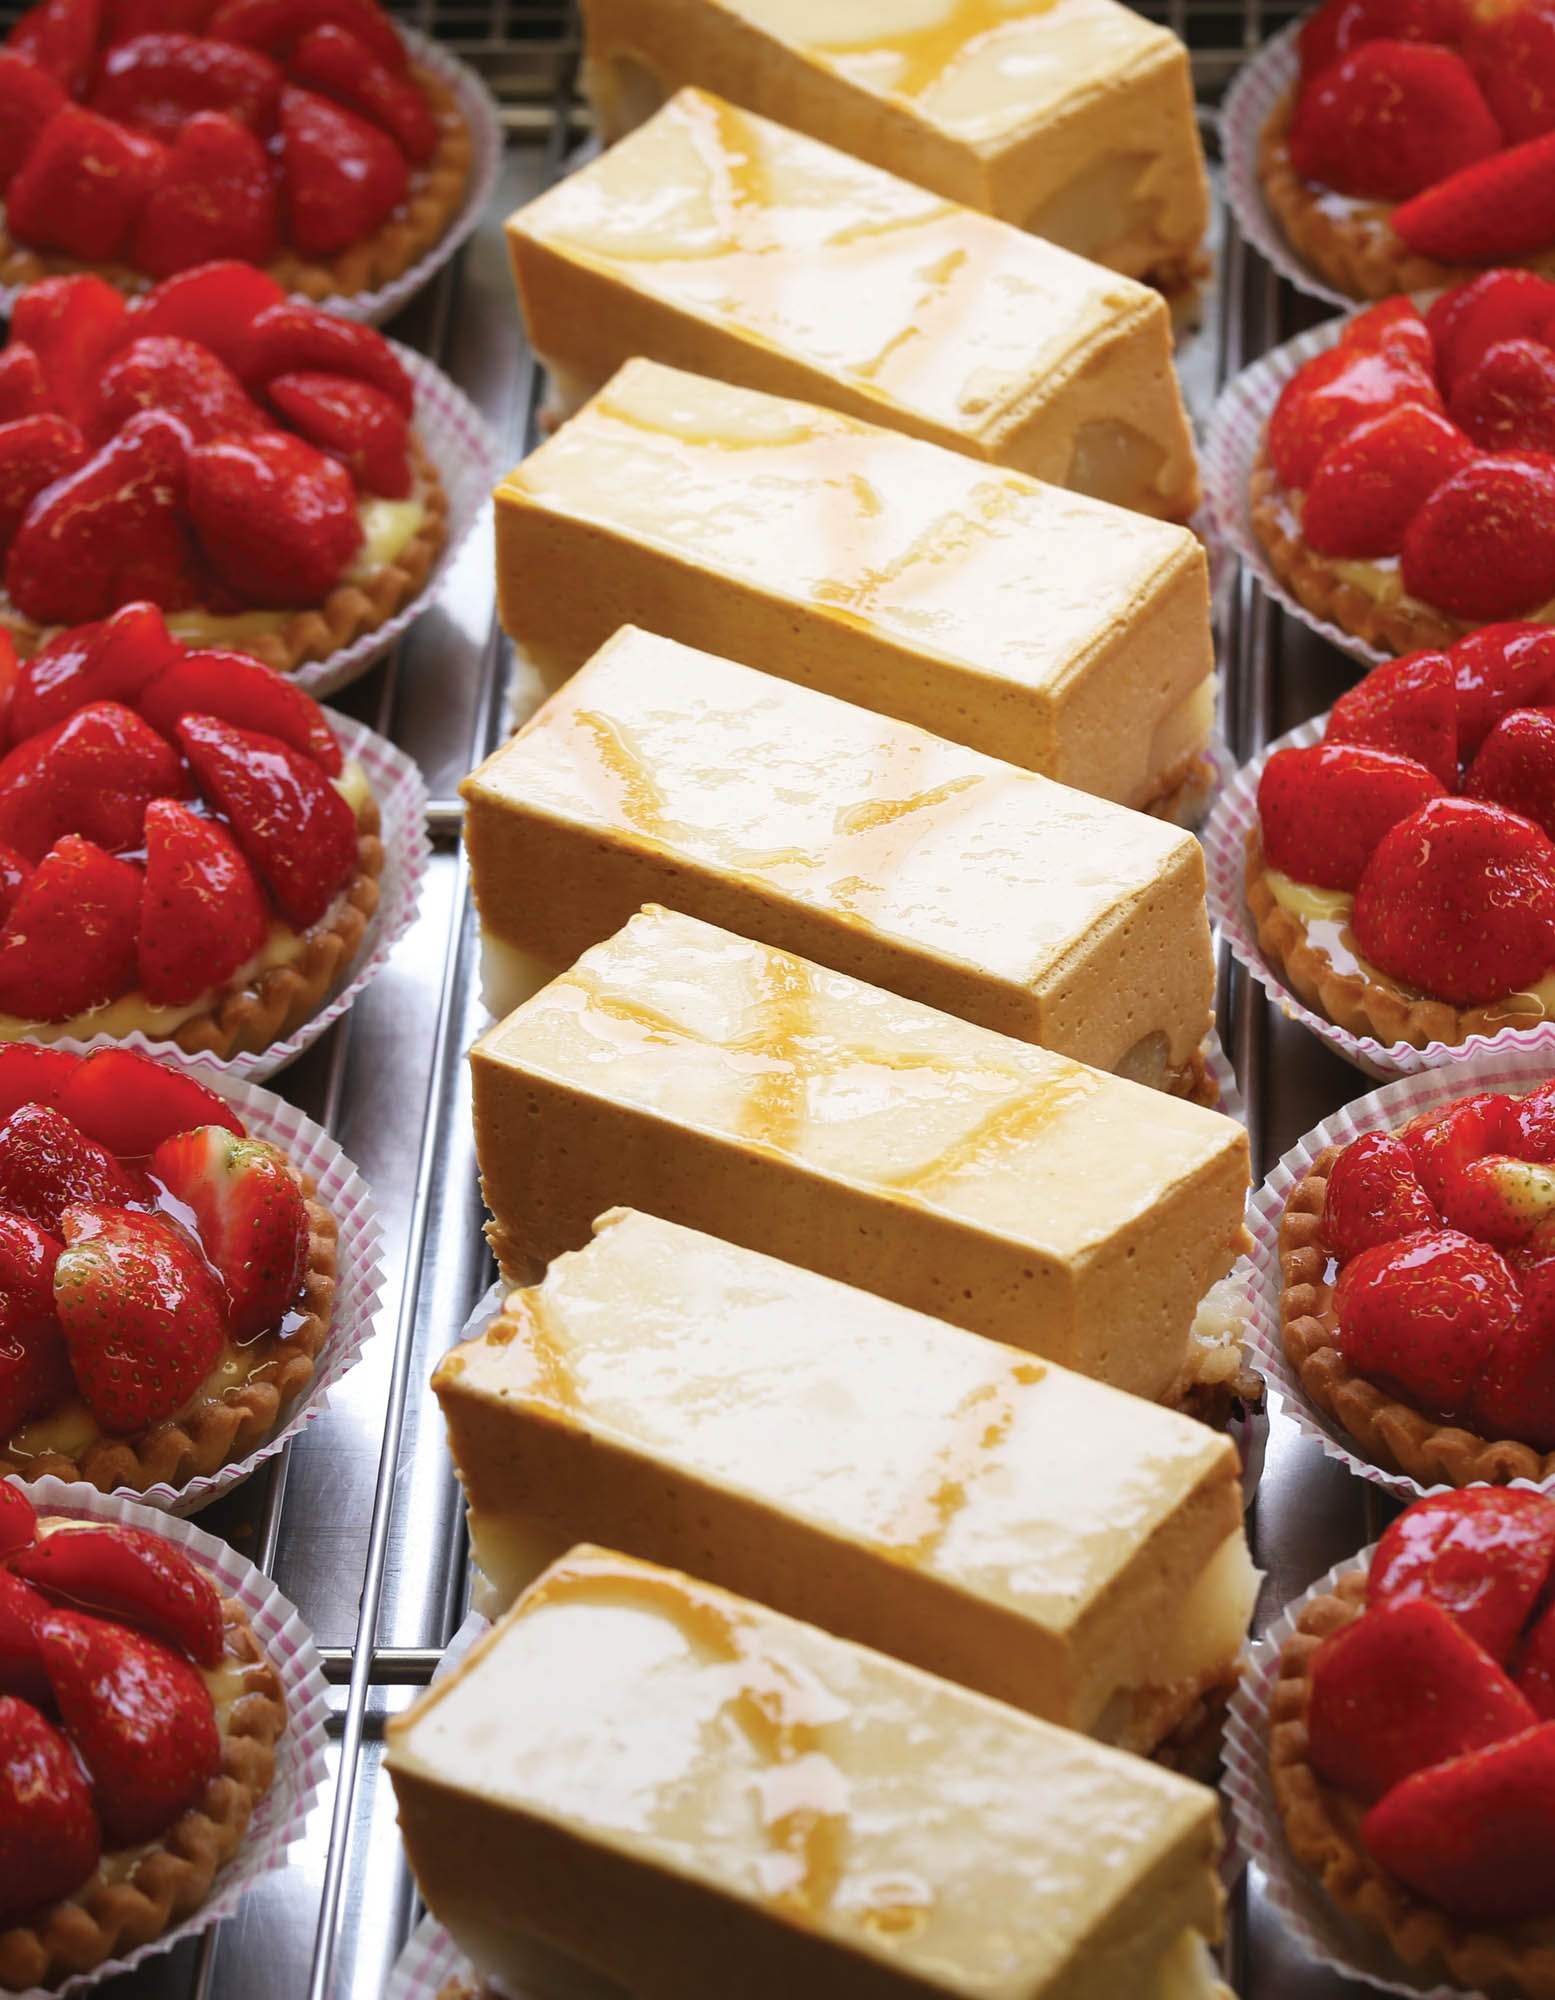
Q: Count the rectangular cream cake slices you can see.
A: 7